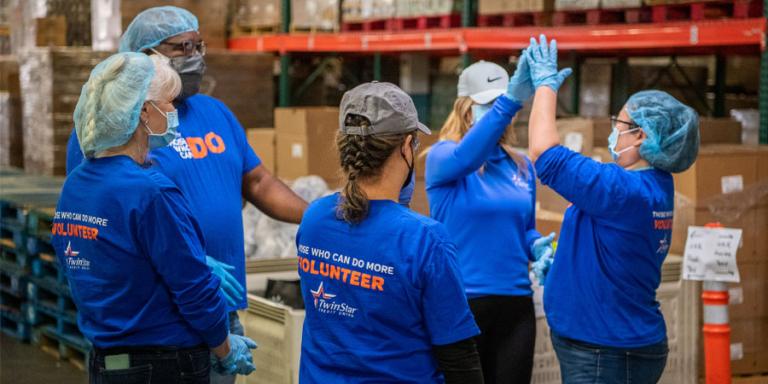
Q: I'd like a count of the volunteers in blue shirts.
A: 5